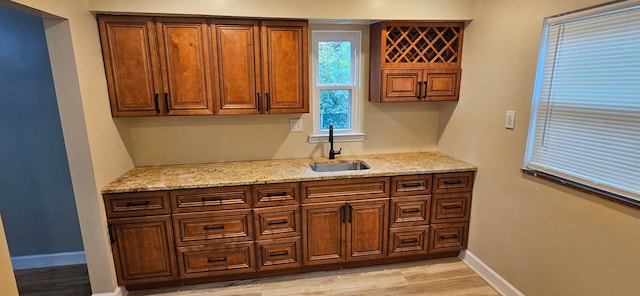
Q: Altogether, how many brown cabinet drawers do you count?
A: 13